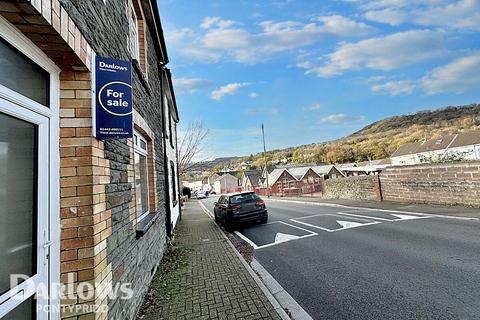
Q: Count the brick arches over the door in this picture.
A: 1